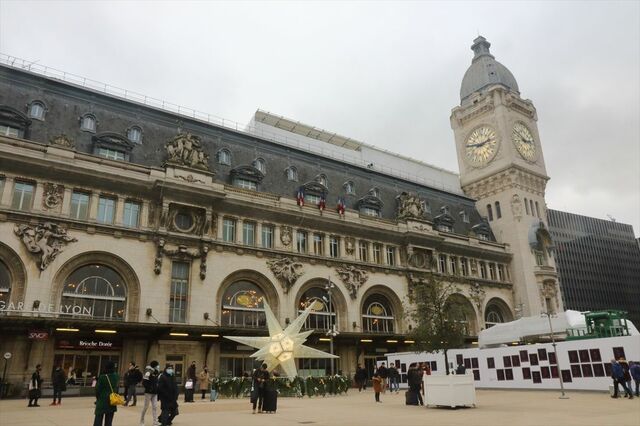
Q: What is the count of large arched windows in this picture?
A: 7